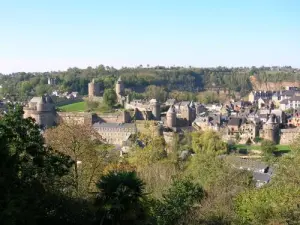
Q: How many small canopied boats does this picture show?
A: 0